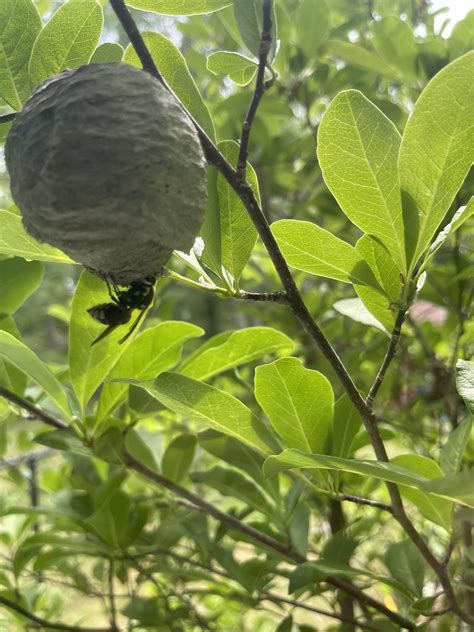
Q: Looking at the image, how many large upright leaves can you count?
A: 2